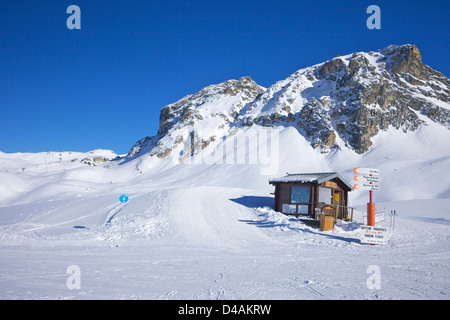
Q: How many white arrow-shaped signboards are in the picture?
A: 3